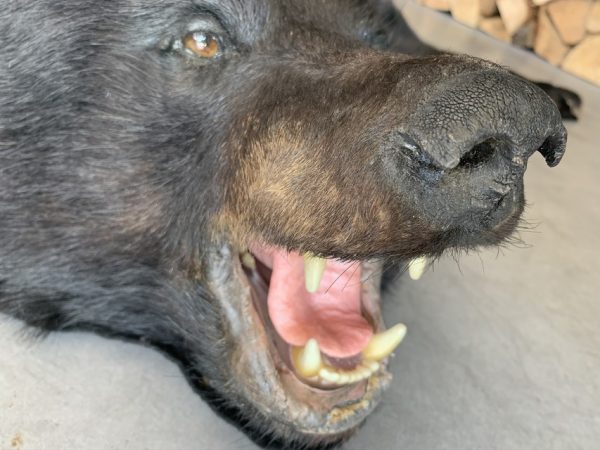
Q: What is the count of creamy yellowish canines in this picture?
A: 4